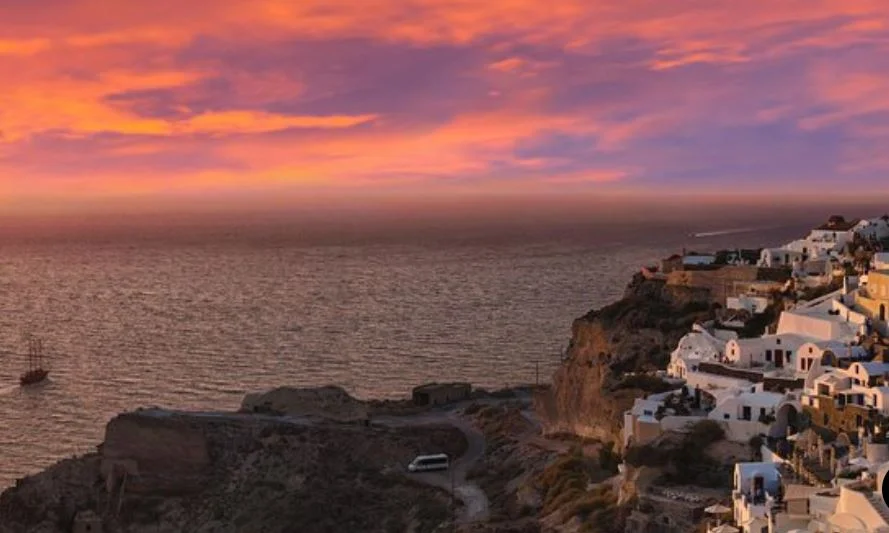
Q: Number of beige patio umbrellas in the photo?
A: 2